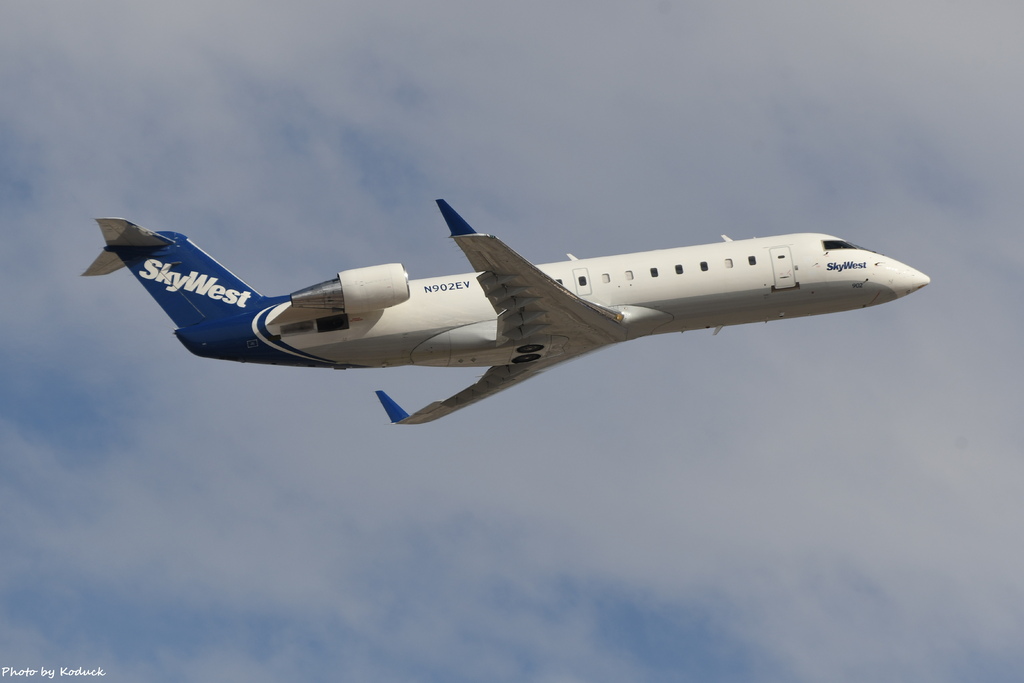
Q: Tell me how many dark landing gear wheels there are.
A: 2